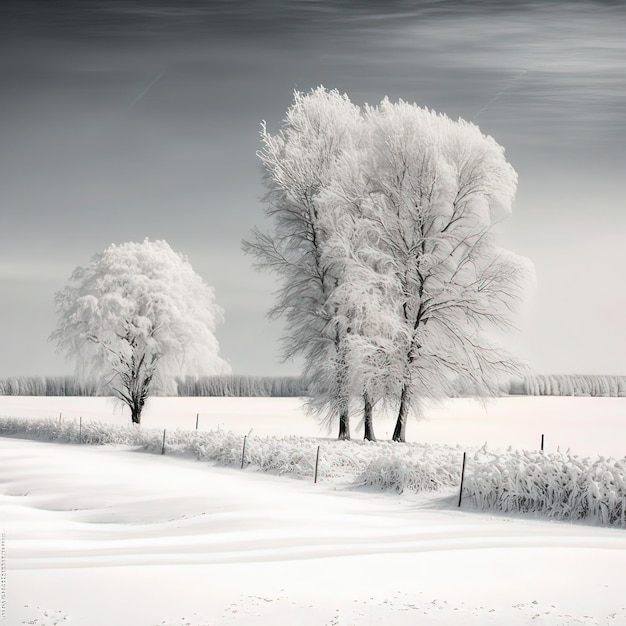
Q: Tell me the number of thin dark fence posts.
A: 8